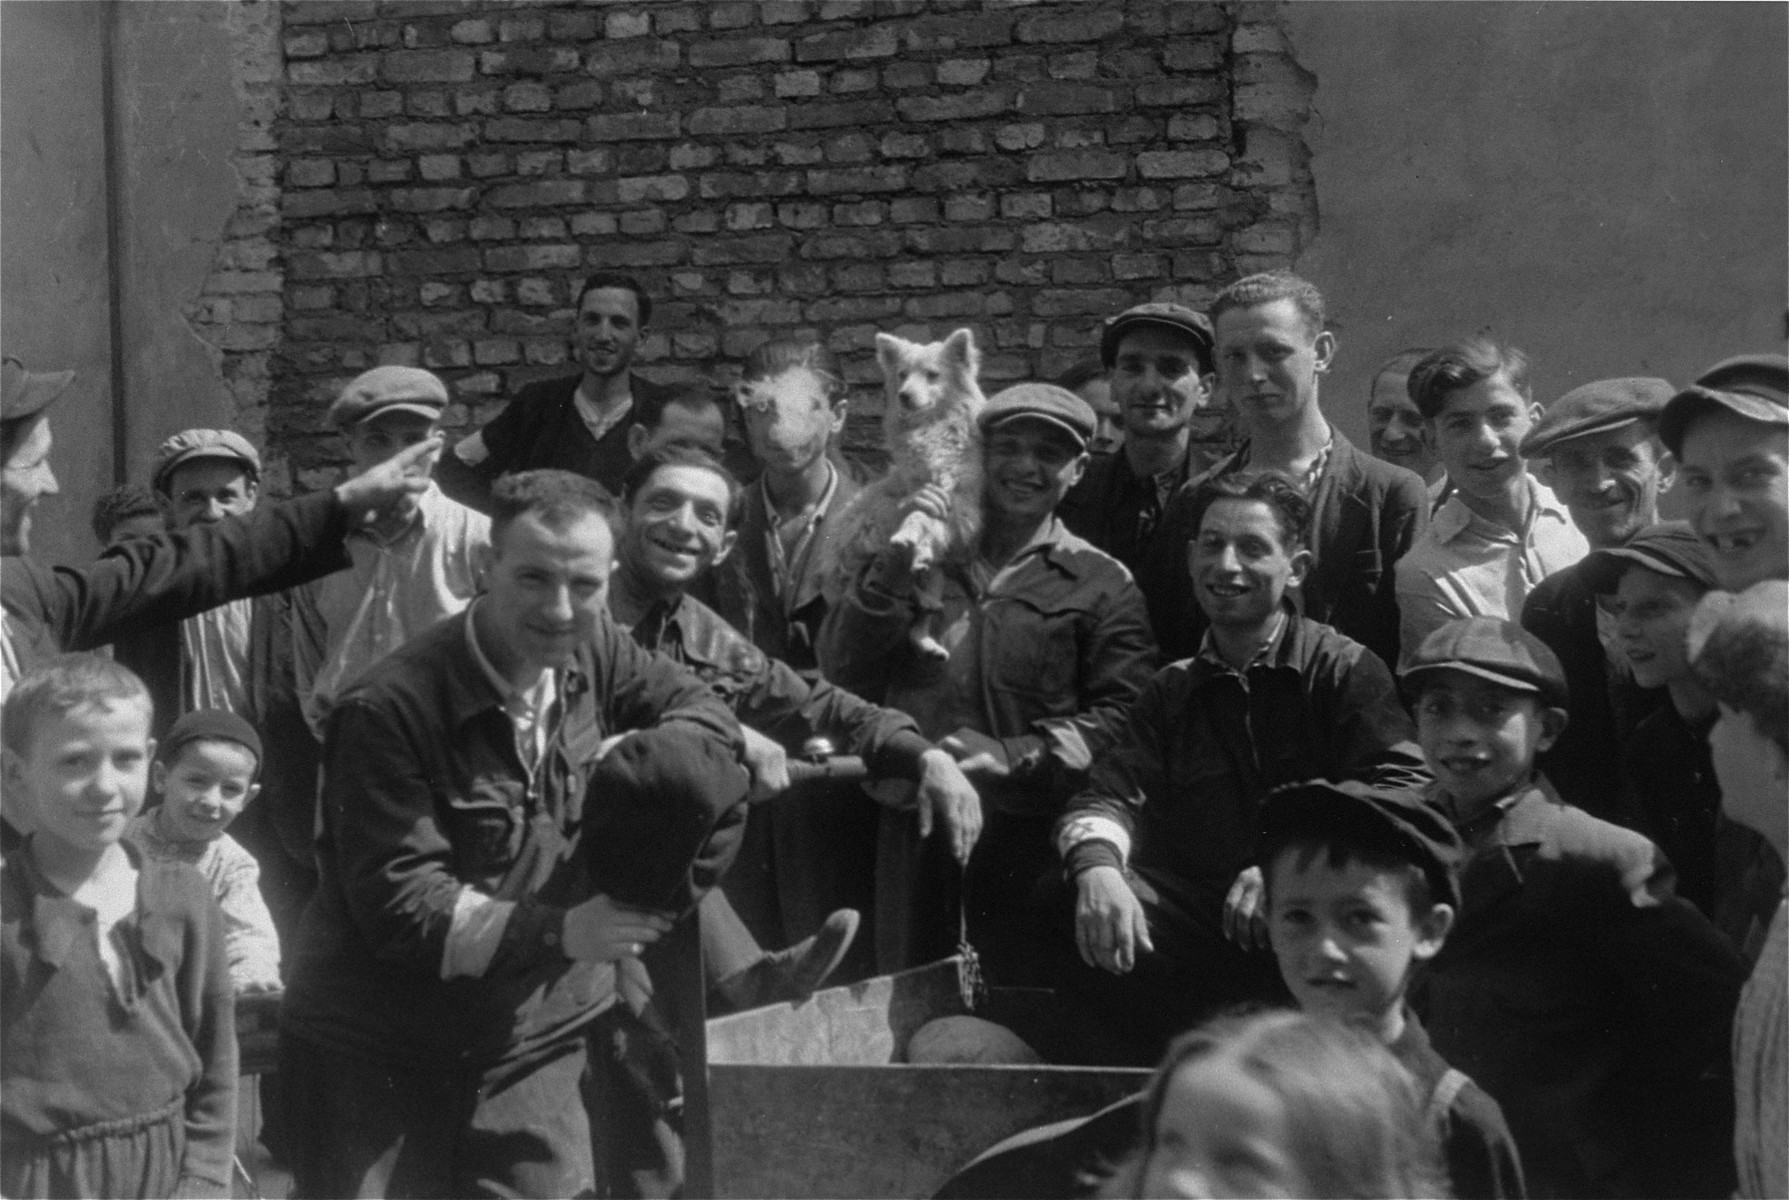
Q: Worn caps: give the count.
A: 11